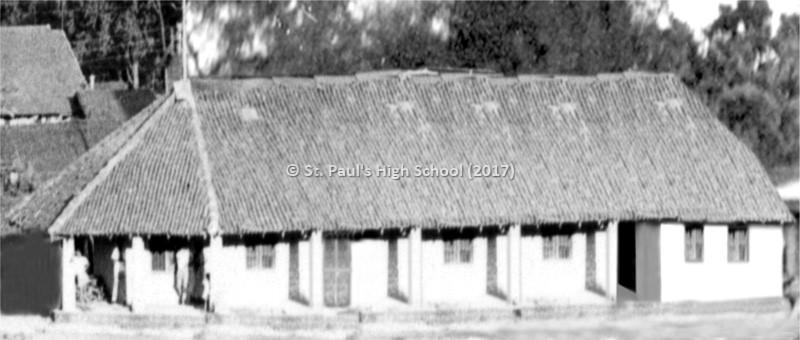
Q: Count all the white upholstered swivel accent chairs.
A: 0